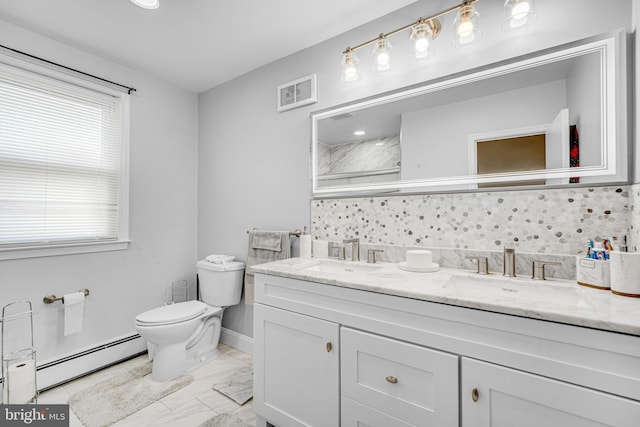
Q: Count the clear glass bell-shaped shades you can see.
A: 5